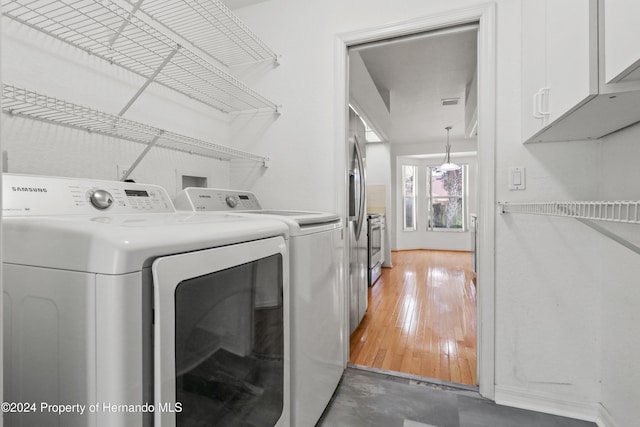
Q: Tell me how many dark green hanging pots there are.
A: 0